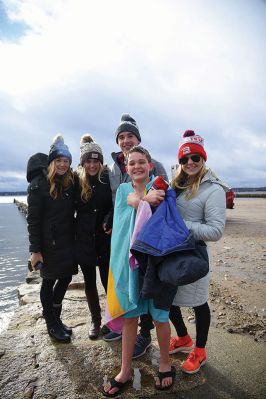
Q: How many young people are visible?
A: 5